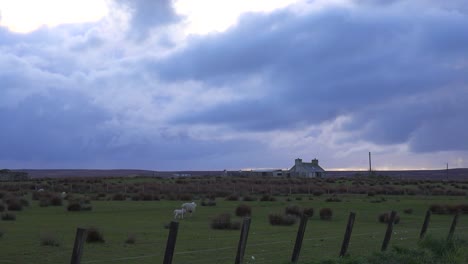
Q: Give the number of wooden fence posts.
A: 8